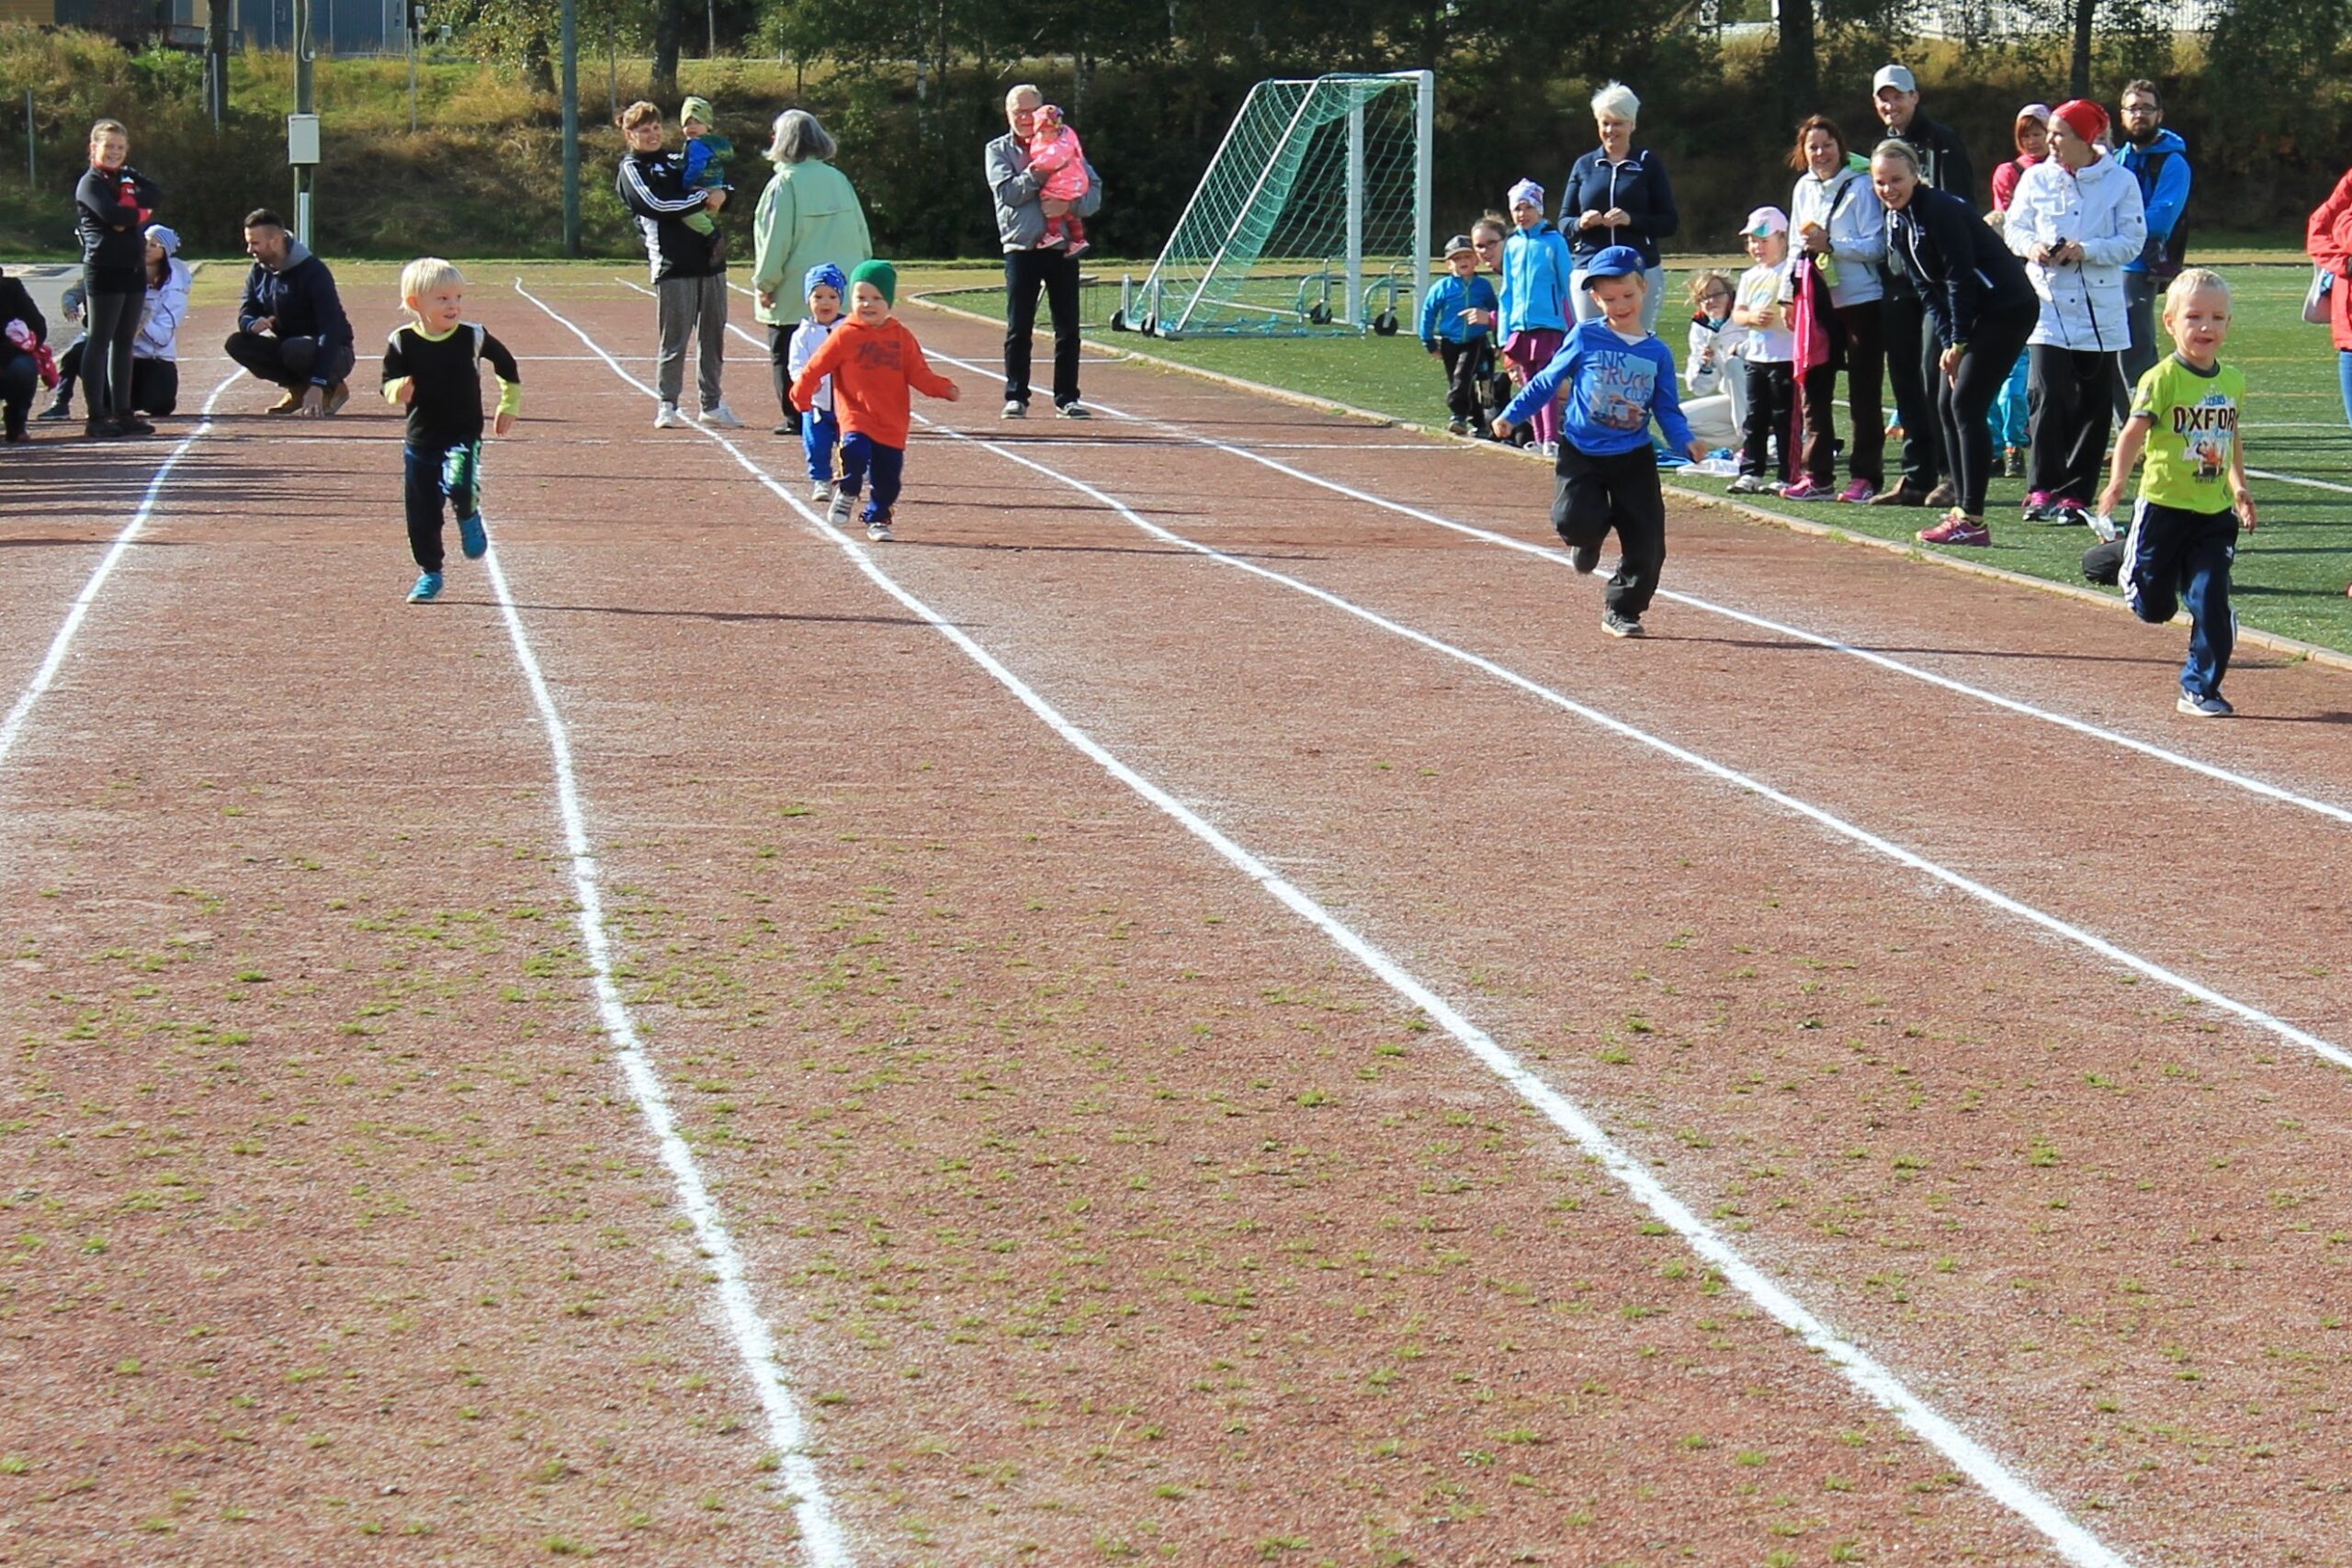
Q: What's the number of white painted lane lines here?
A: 5